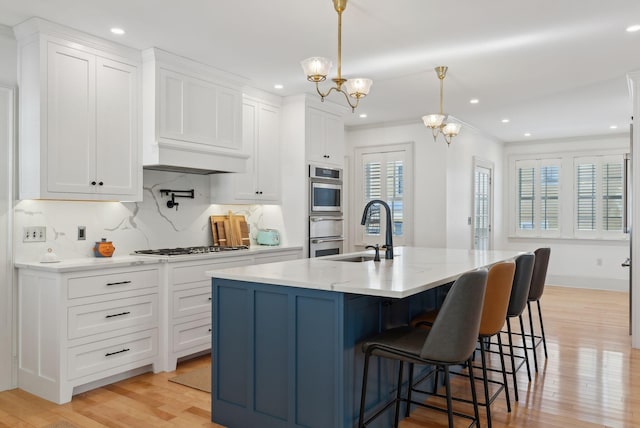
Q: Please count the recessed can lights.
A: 8